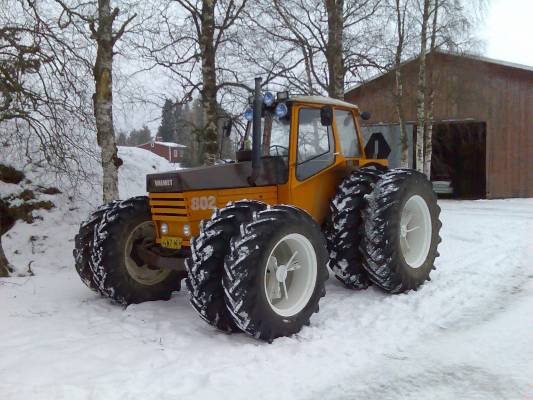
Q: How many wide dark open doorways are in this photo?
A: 1